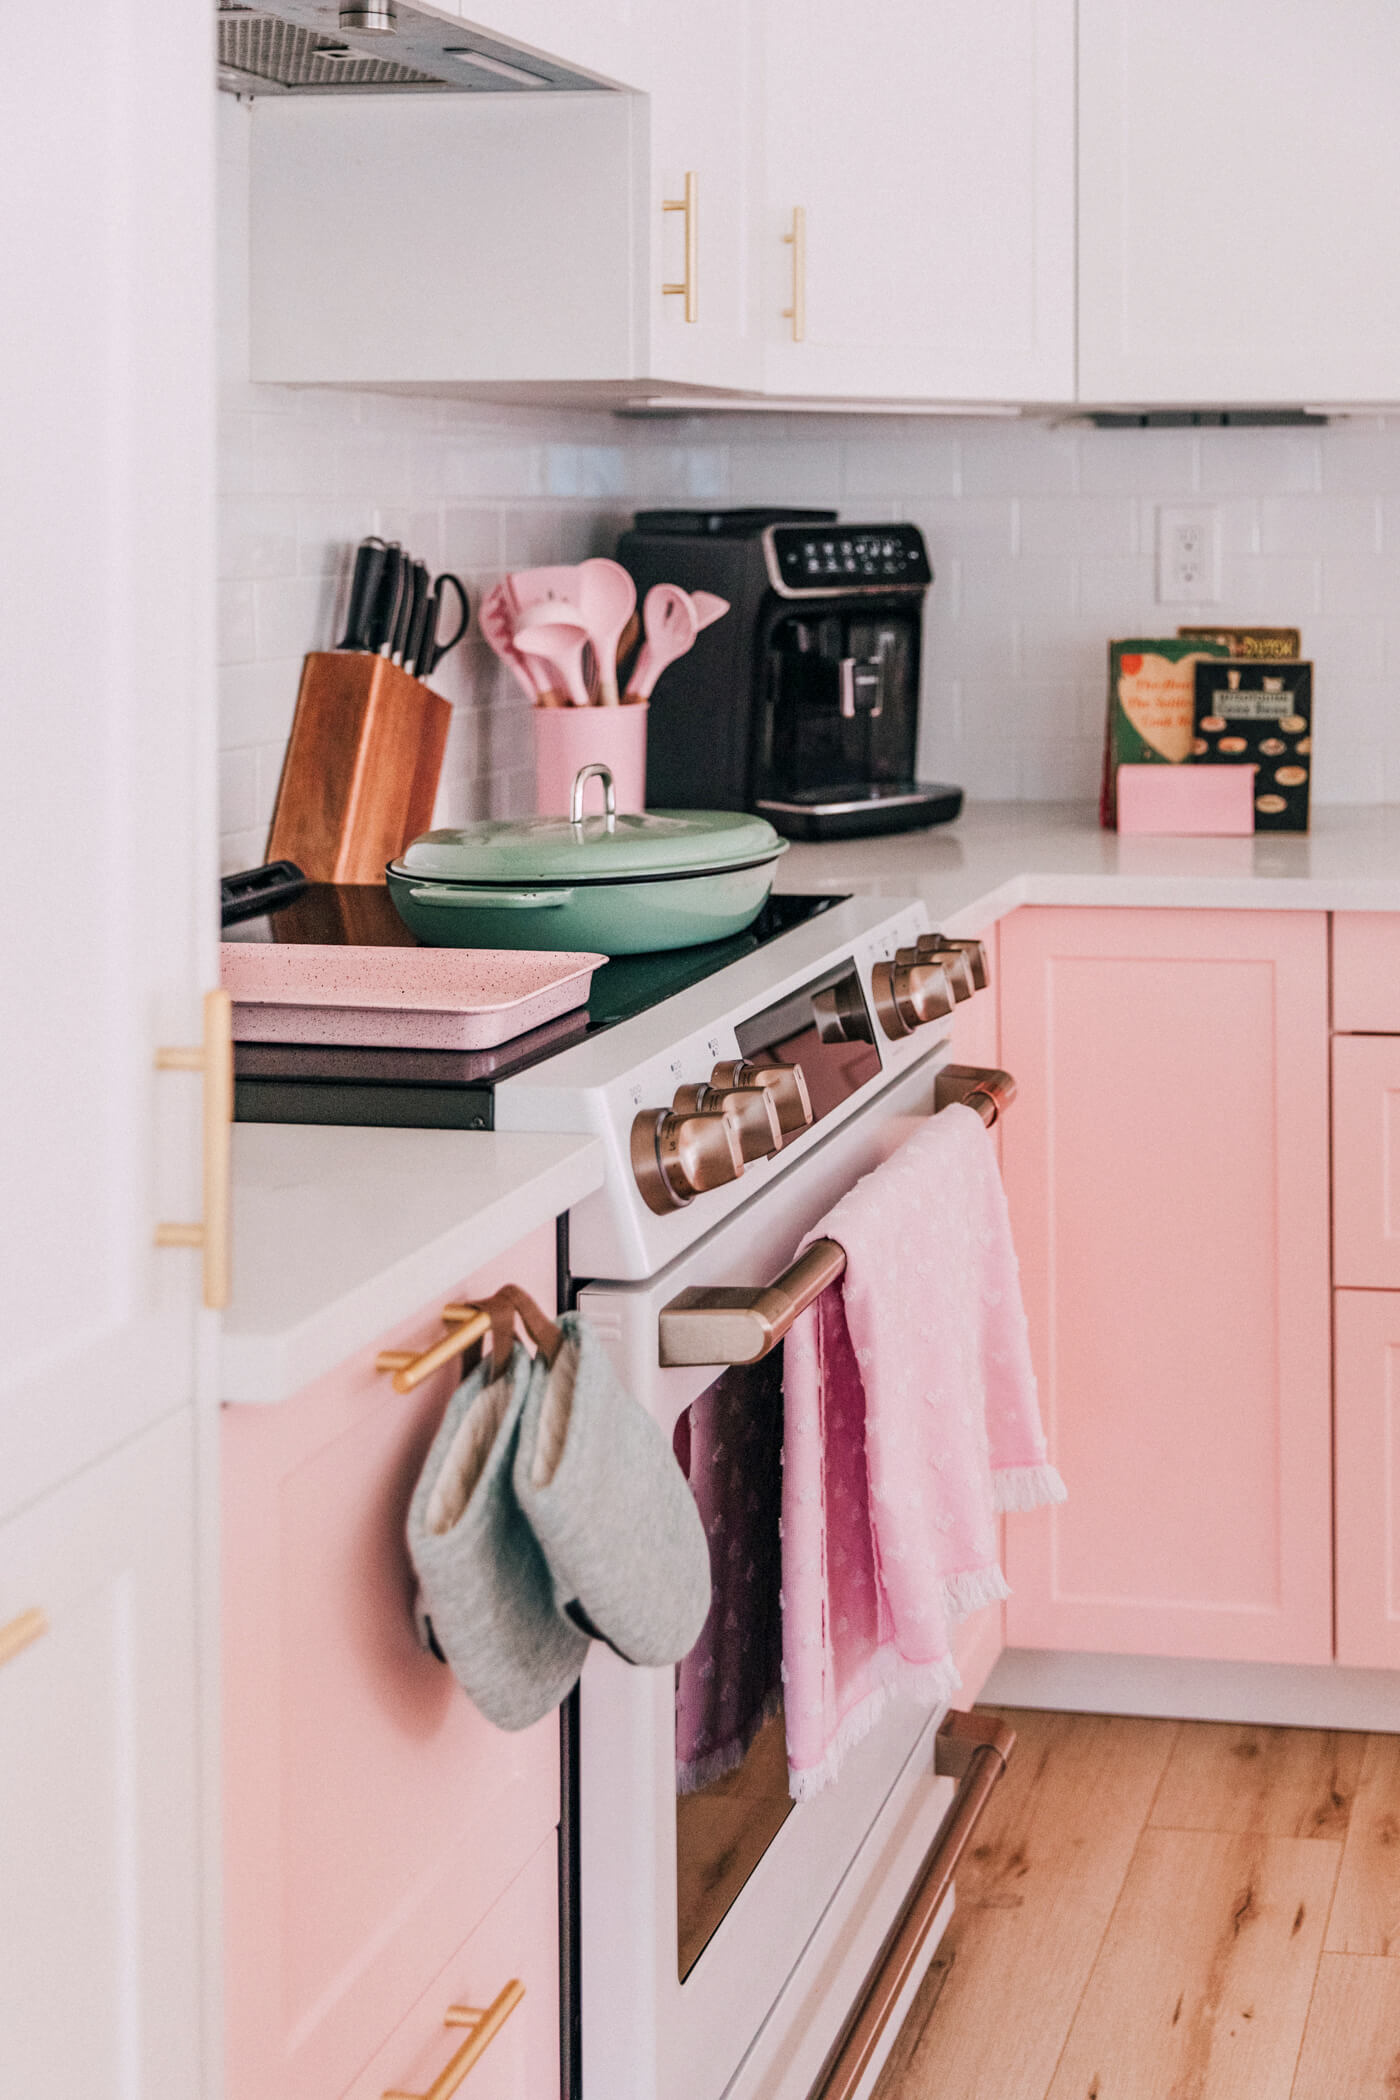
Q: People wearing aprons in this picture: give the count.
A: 0